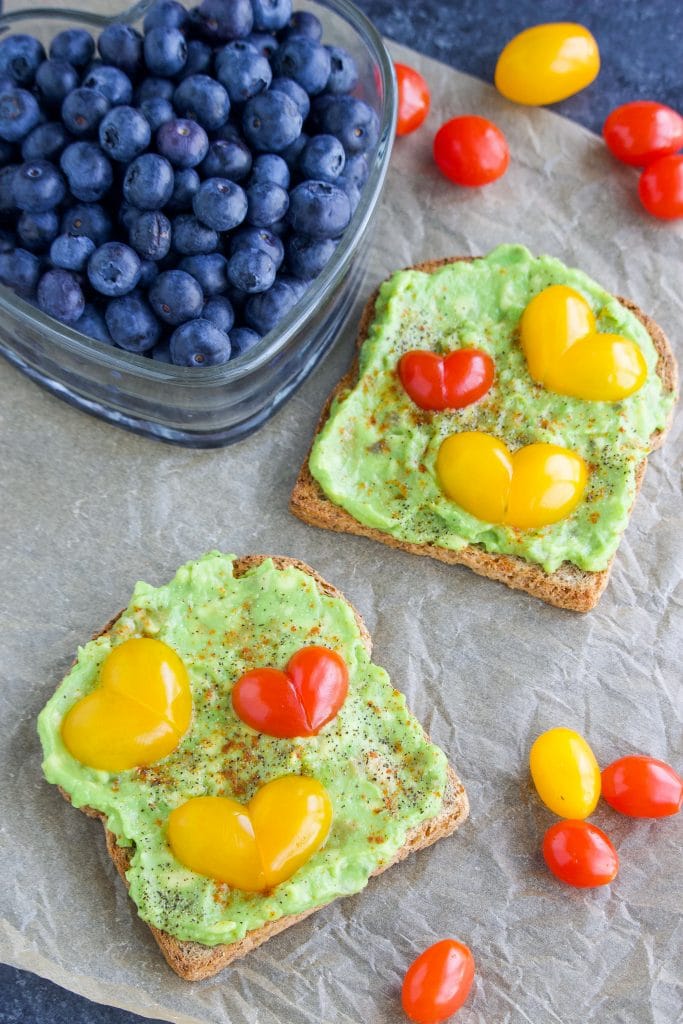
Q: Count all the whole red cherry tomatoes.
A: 7